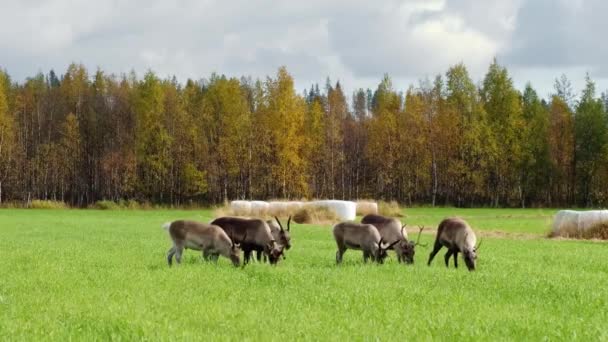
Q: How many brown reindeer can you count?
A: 6